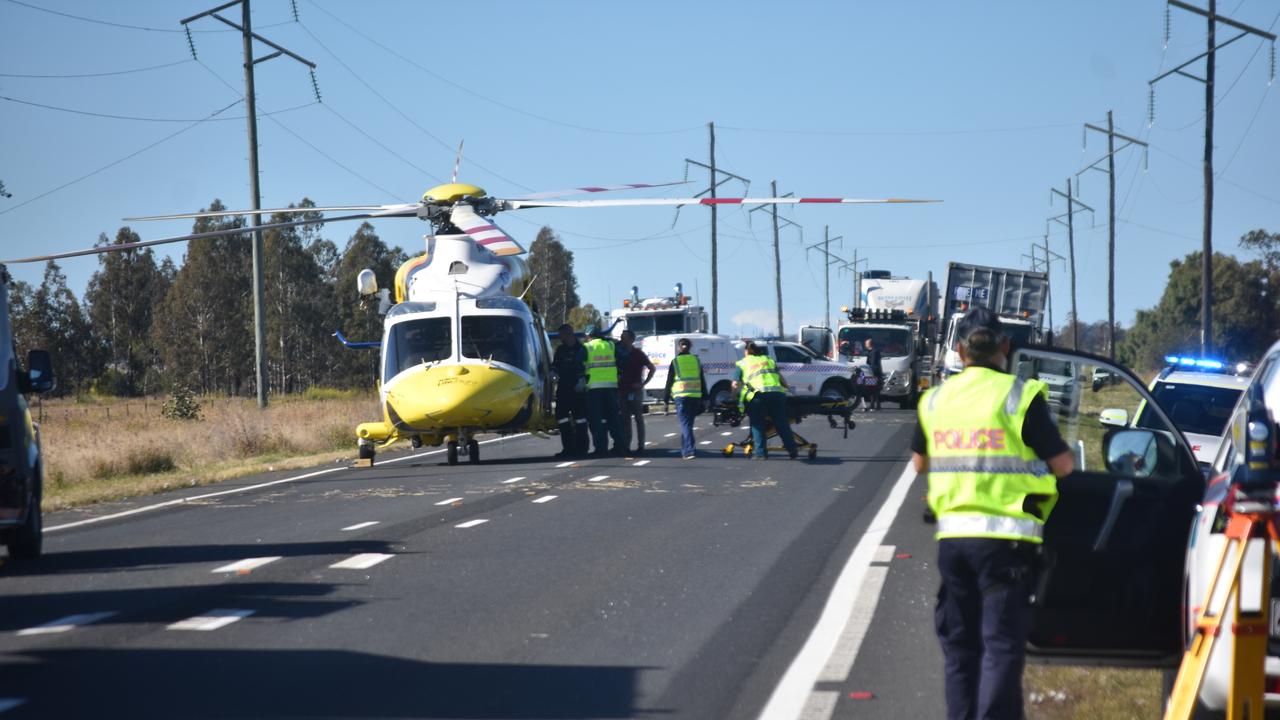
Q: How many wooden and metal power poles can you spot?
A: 10